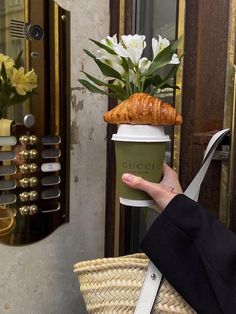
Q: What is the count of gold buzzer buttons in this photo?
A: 12